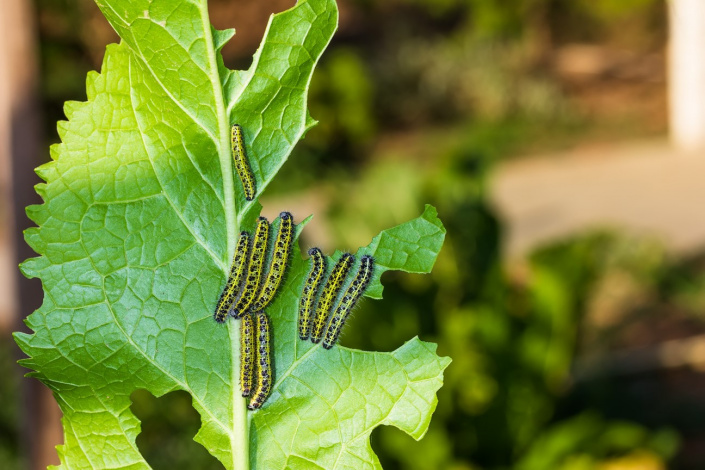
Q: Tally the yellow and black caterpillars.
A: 9